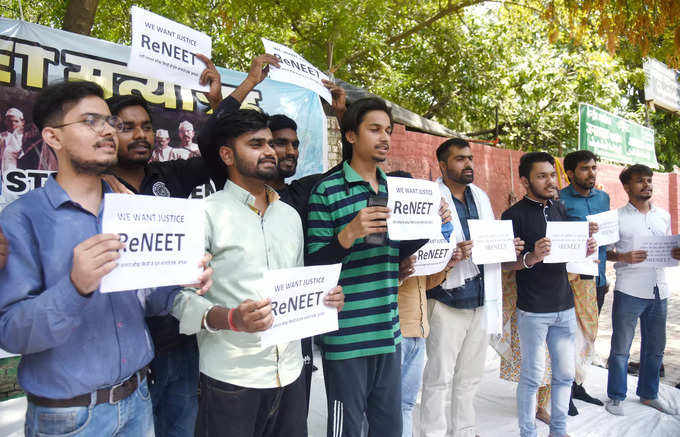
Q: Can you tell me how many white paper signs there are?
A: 11